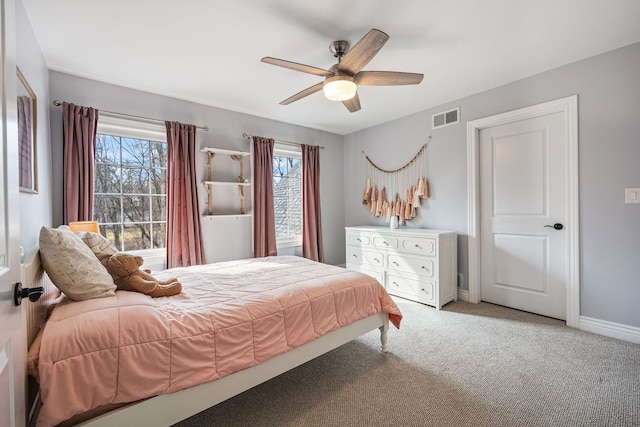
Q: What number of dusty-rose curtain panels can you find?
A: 4